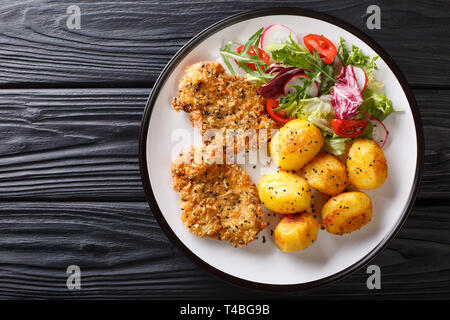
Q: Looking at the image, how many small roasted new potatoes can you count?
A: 6